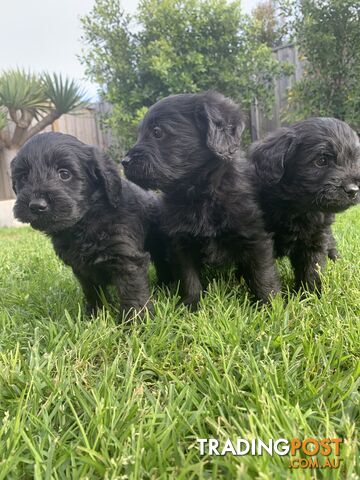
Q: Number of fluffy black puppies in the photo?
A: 3